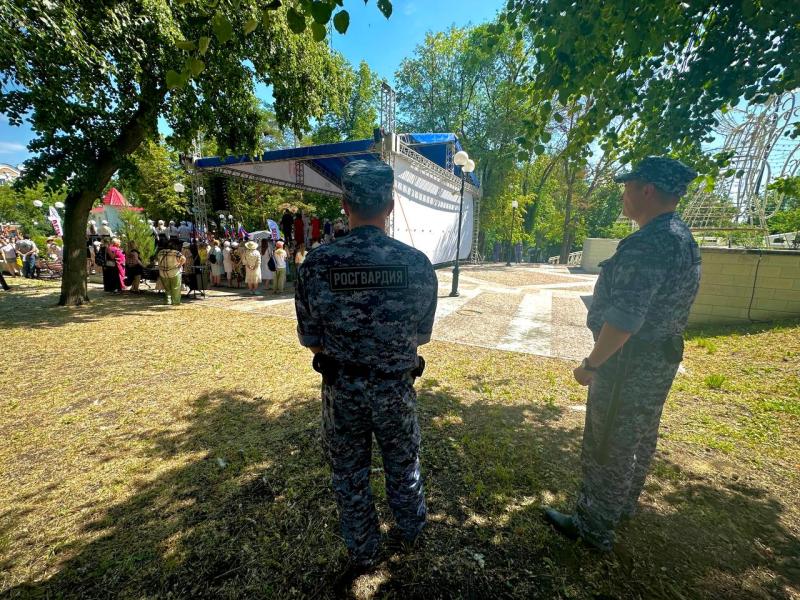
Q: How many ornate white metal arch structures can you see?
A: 1